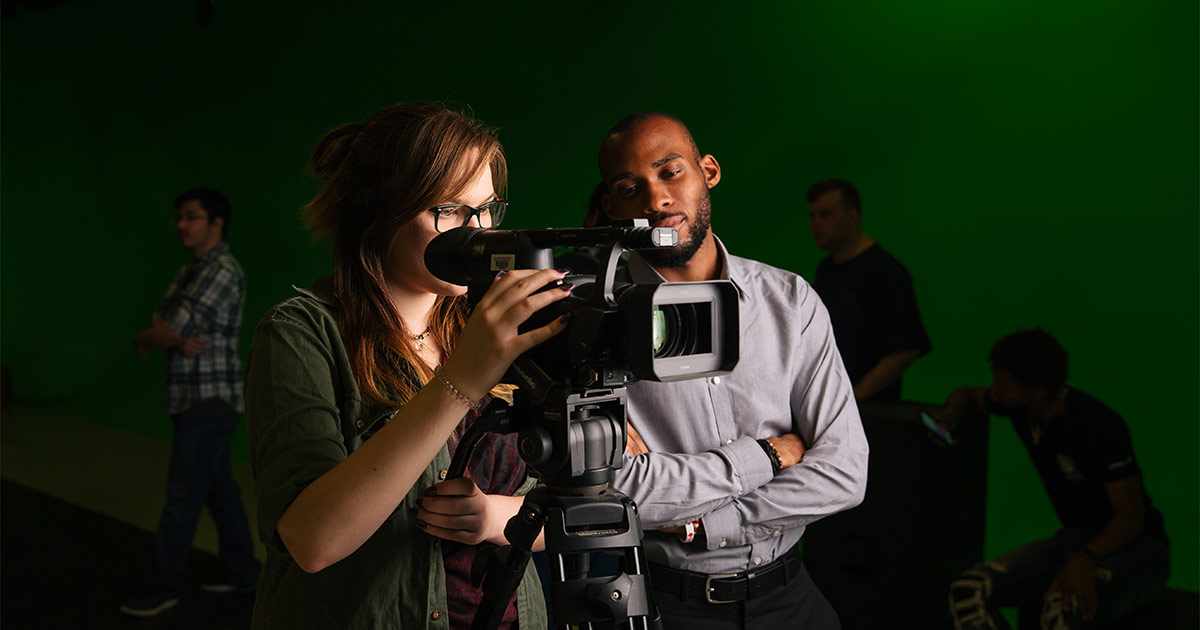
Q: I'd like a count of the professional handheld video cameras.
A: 1